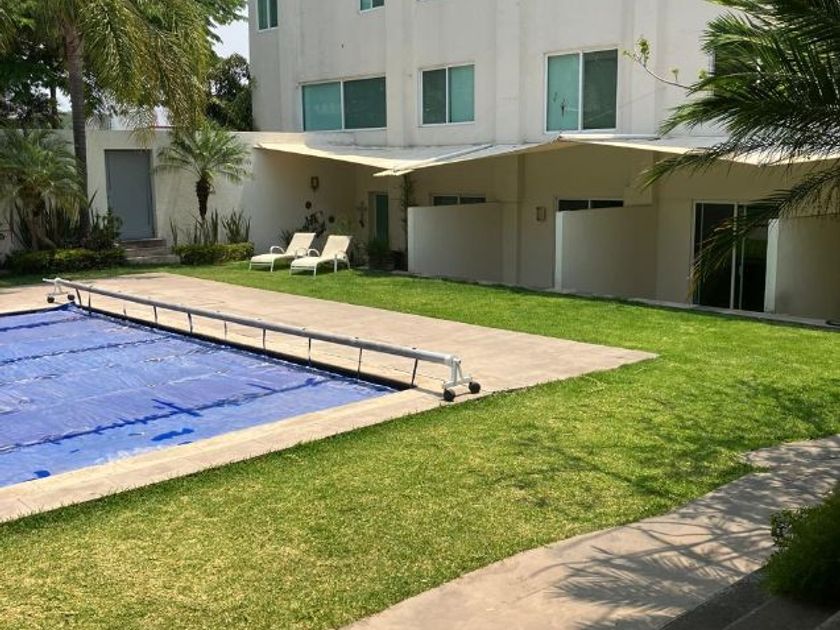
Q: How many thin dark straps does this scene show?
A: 10